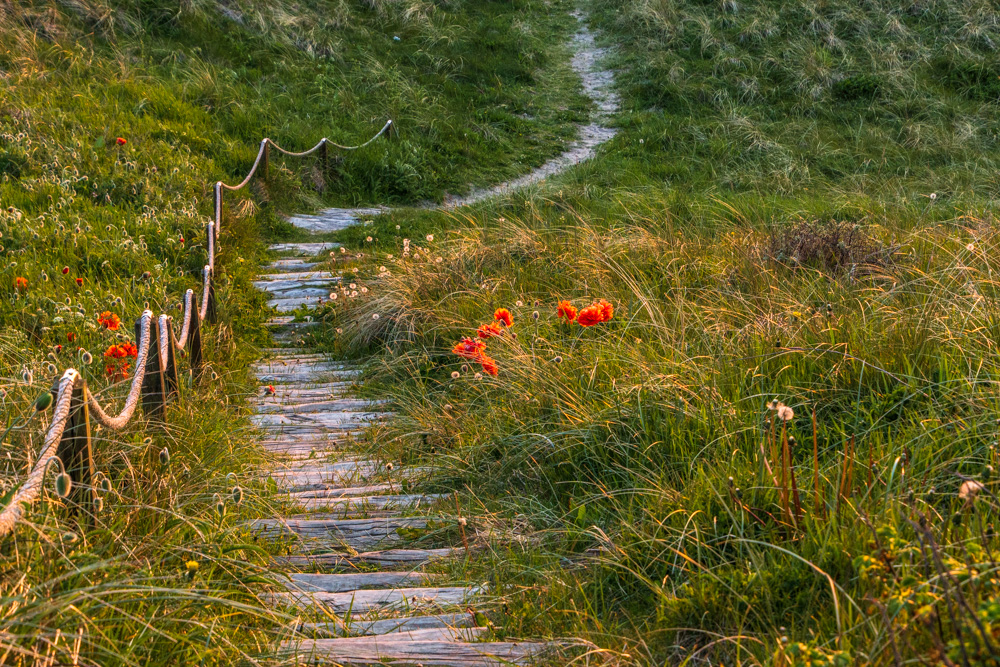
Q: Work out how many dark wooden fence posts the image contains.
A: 10